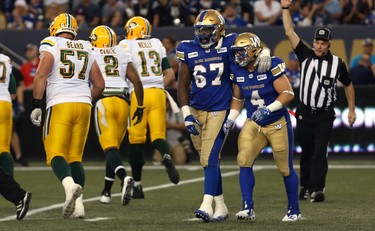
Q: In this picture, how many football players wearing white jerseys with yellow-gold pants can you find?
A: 4